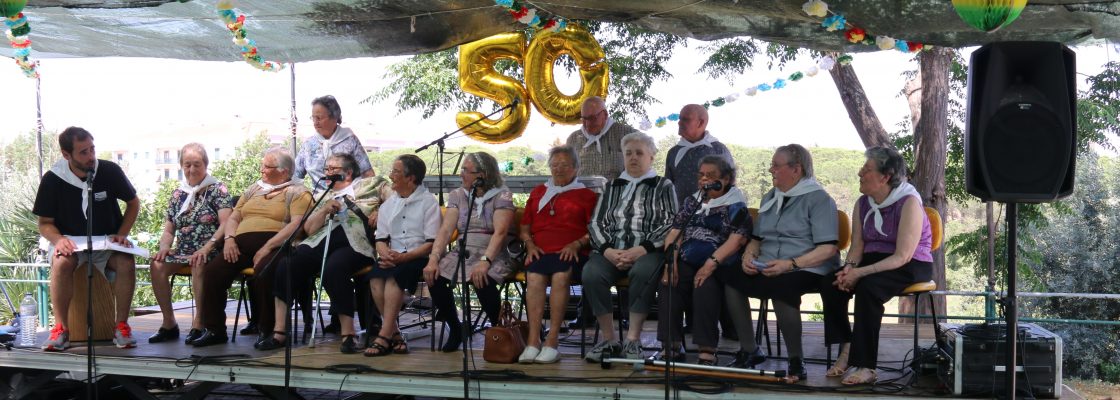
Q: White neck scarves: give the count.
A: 14